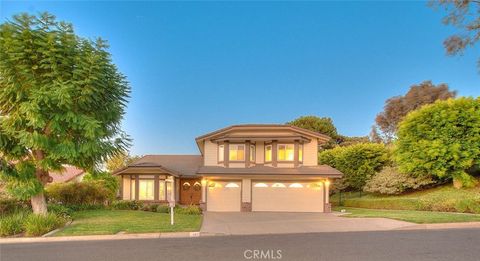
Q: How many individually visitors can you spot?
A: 0